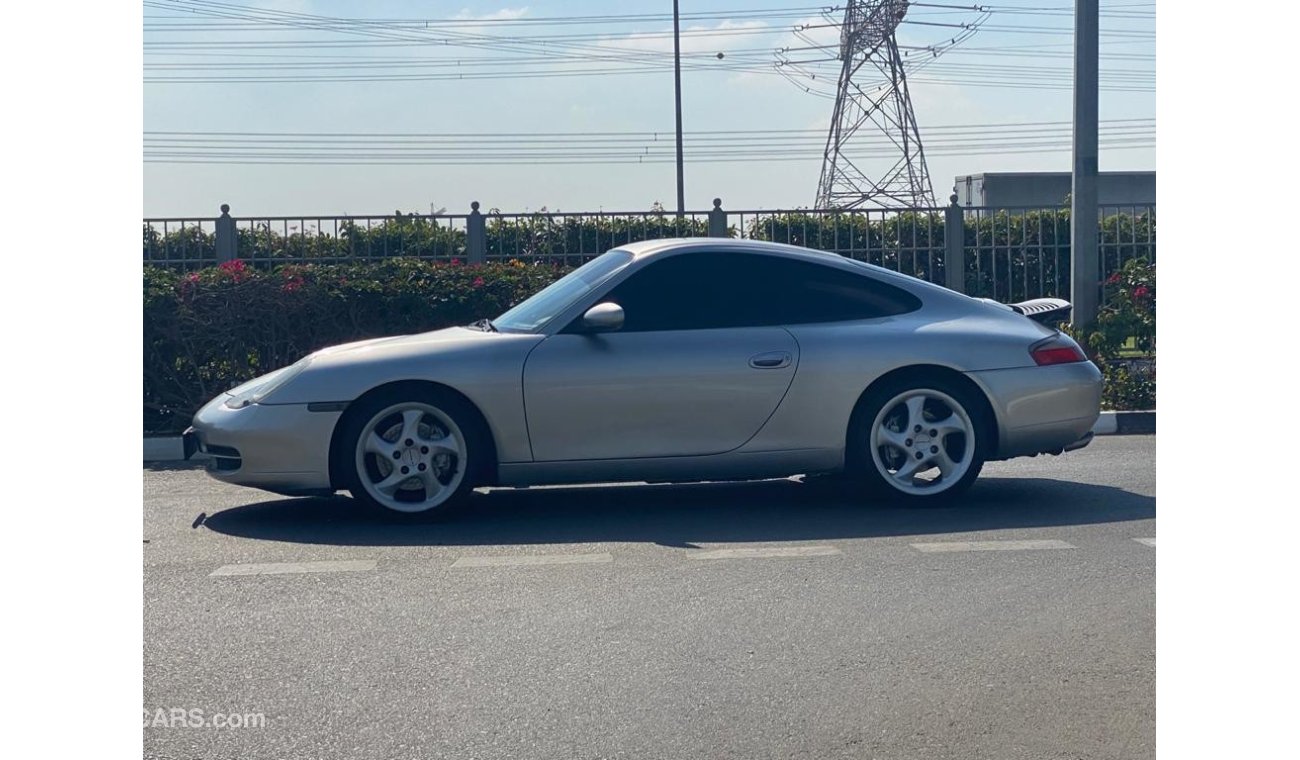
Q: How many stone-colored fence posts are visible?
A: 4